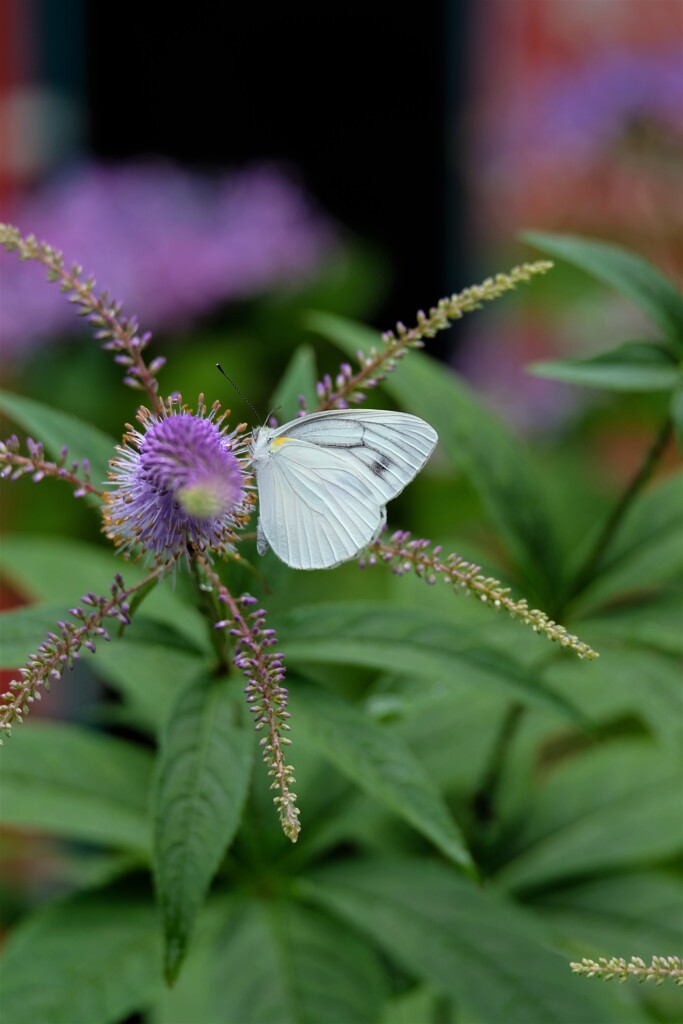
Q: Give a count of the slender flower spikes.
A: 7